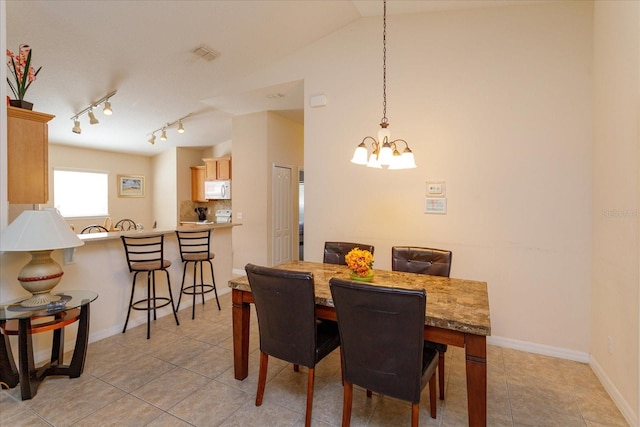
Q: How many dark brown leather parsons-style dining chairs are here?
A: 4